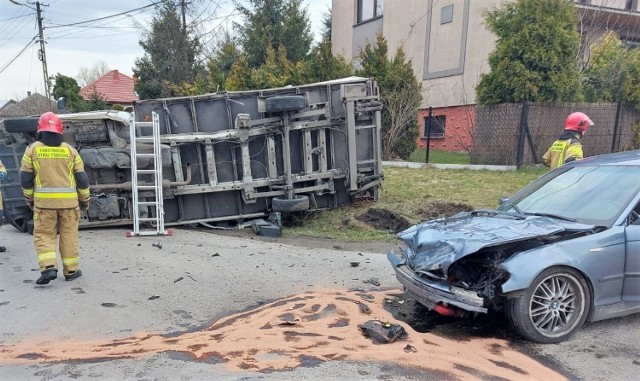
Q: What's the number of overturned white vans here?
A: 1